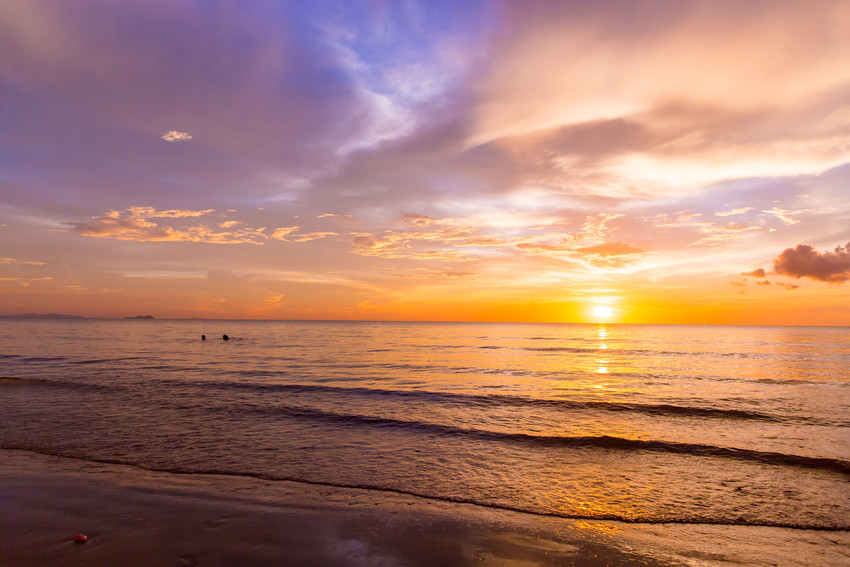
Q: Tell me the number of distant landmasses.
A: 2